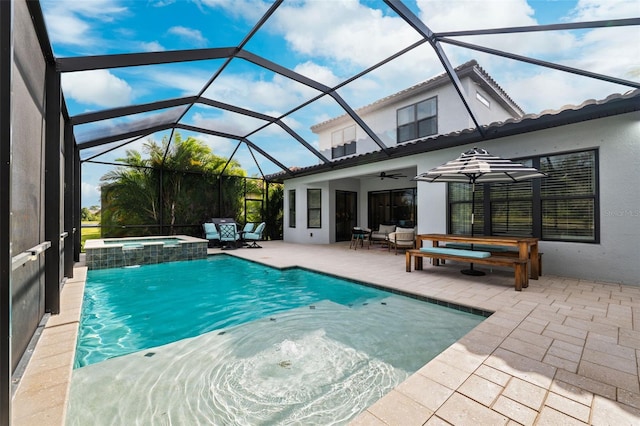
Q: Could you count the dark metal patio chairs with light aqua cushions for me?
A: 4